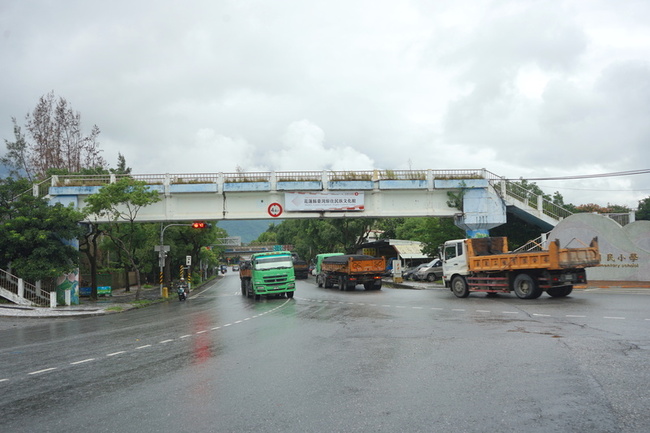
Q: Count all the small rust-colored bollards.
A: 1